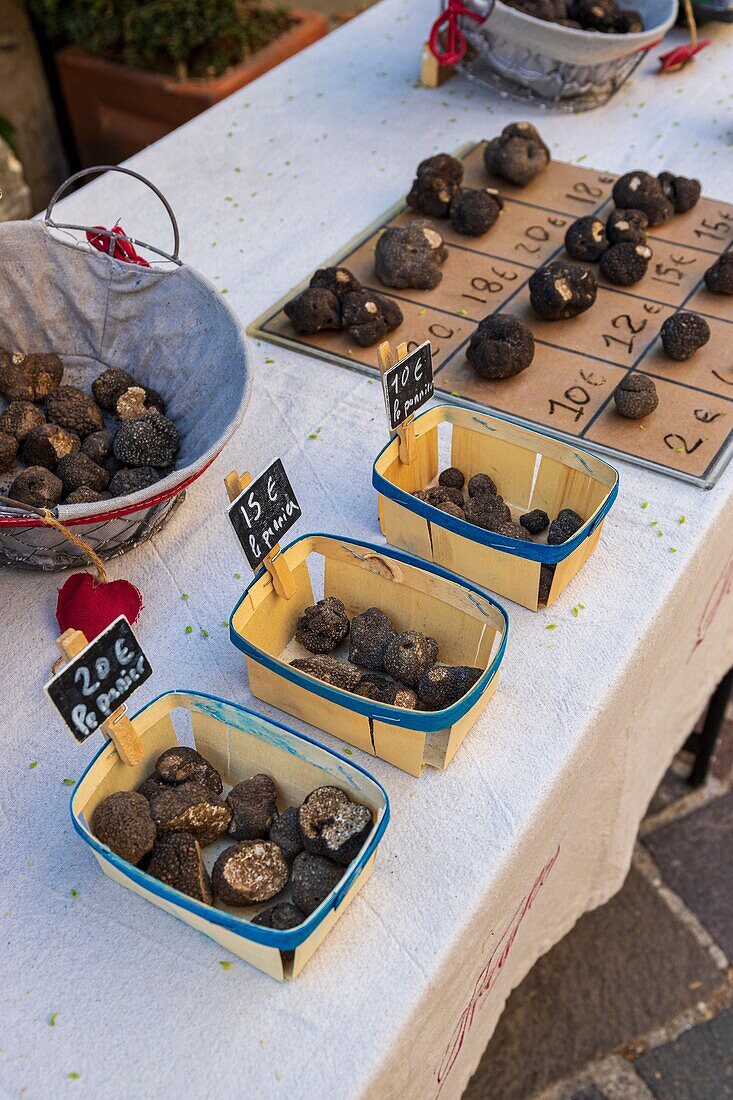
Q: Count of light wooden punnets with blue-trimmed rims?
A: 3